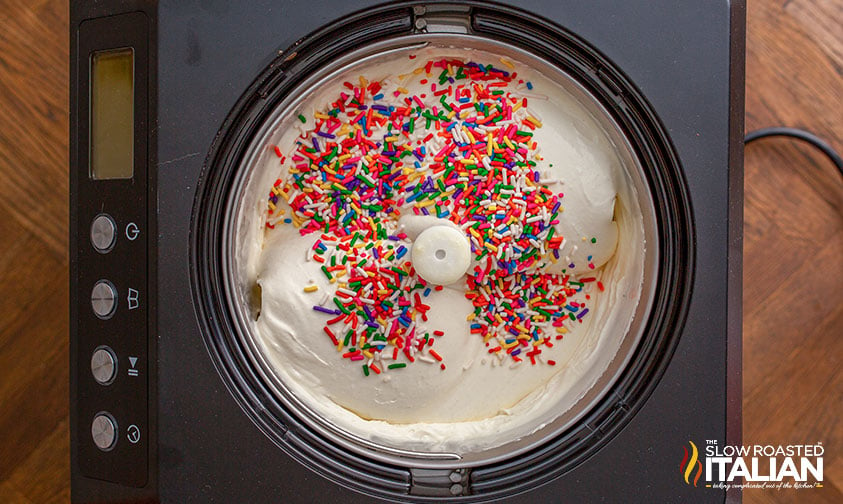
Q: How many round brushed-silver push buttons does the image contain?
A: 4